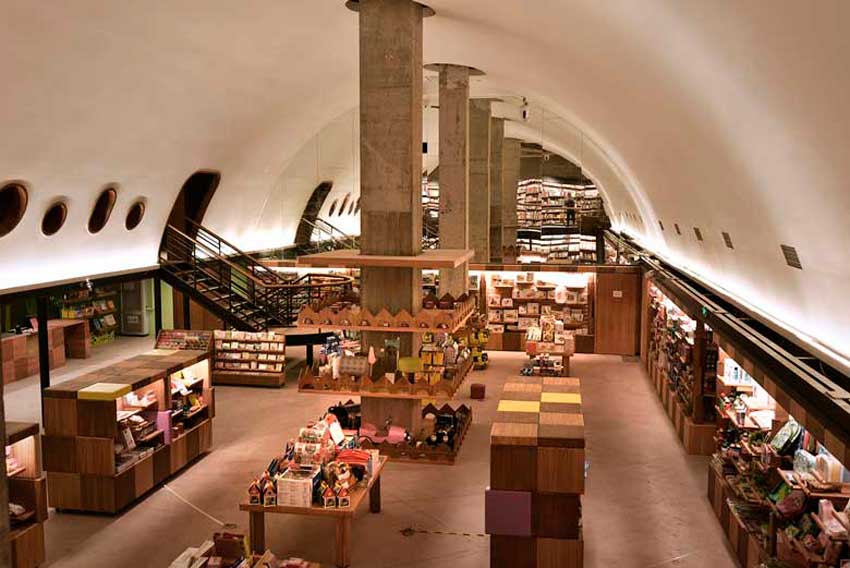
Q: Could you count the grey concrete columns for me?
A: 5